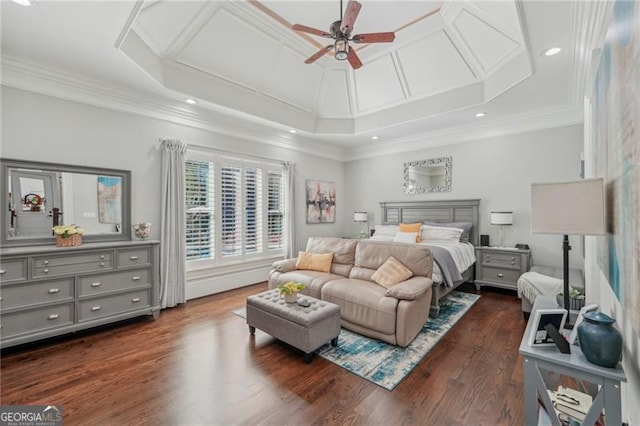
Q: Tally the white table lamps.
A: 2